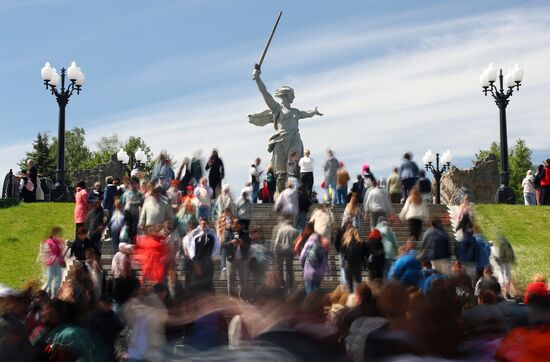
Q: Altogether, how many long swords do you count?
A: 1